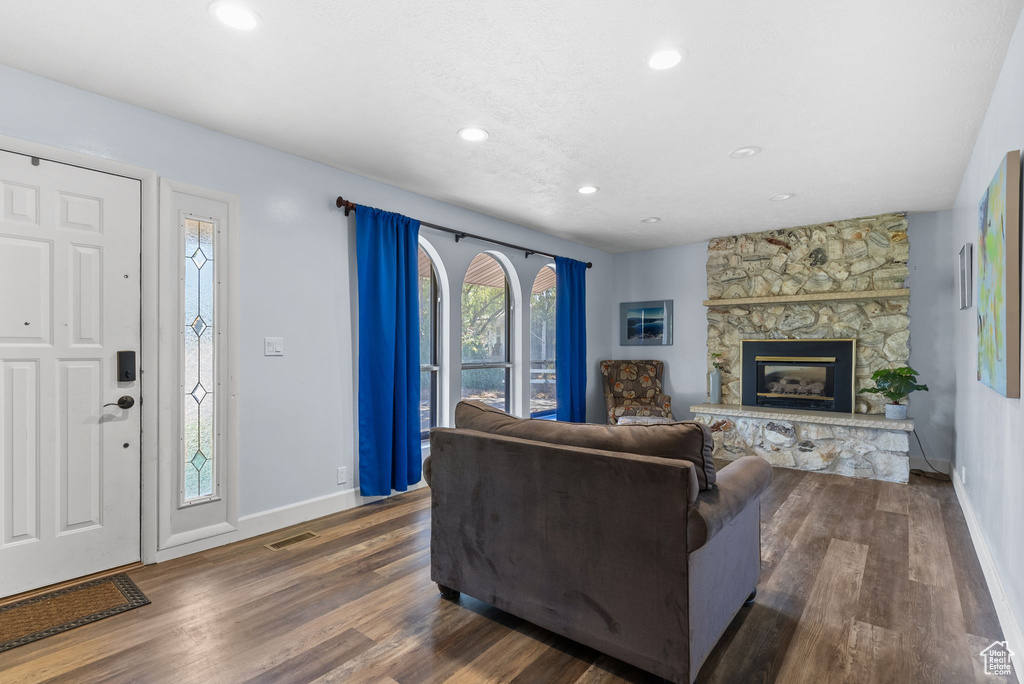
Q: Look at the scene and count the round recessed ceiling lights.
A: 7